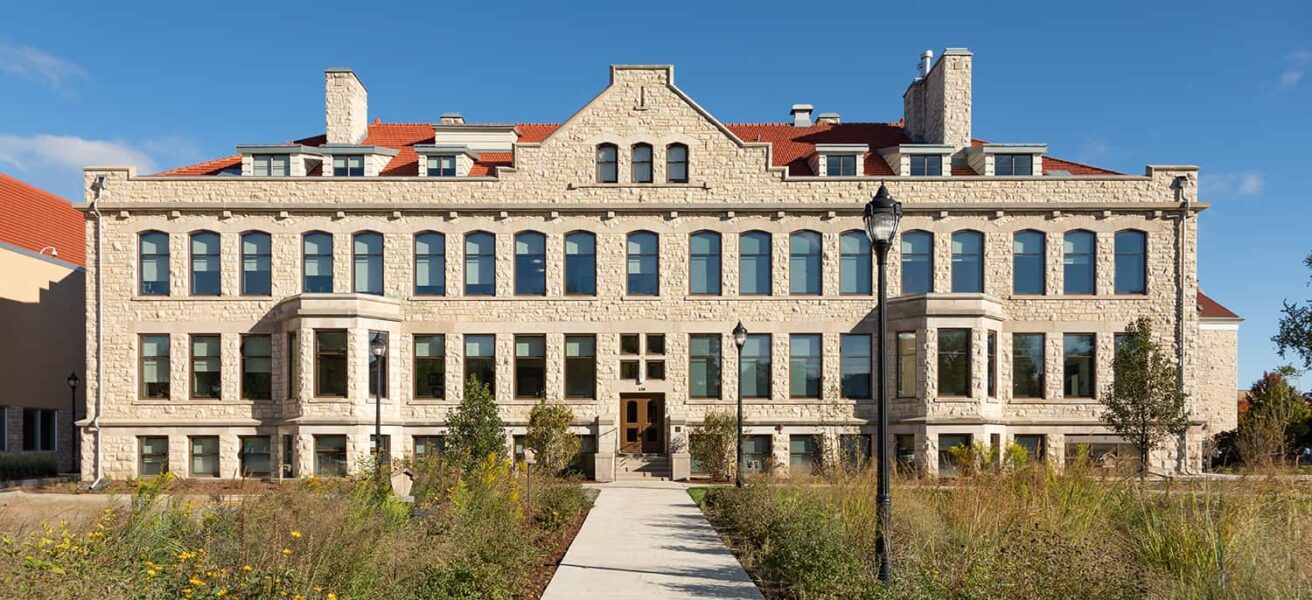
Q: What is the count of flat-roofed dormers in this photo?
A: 6